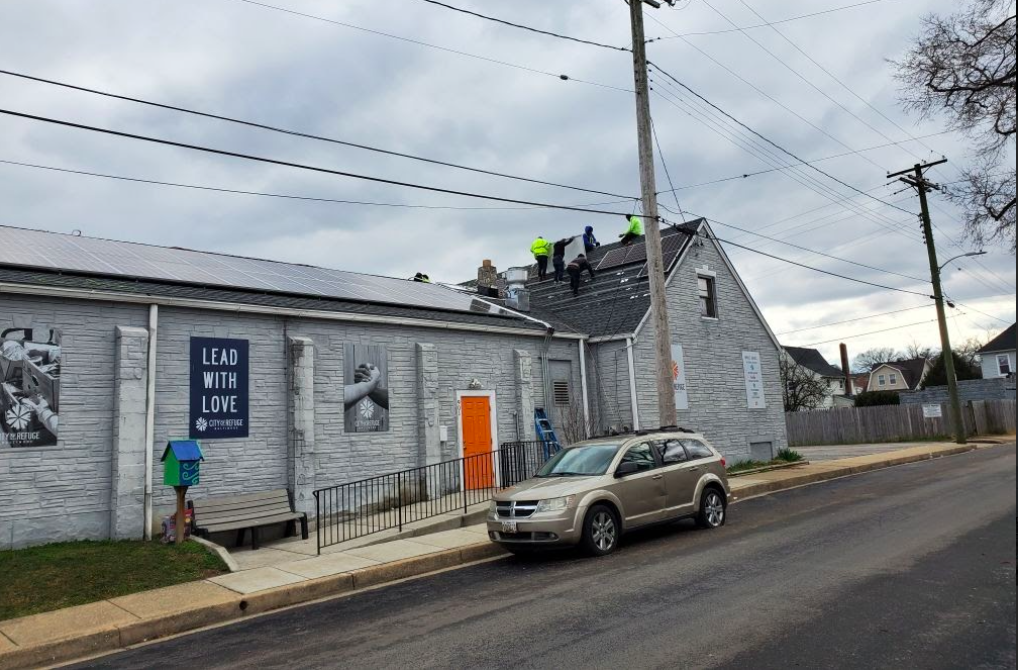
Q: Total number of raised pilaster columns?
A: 4